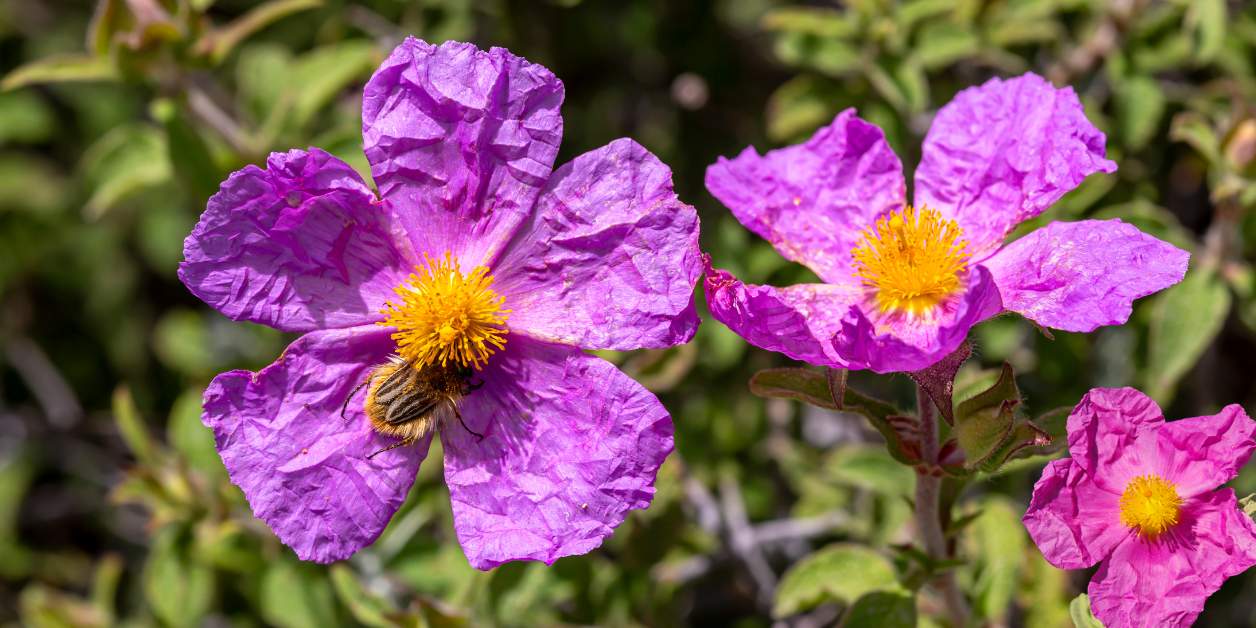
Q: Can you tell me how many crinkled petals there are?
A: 15